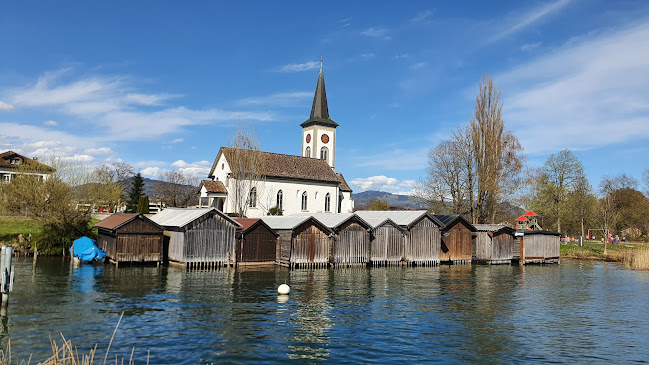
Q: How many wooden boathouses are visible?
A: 10